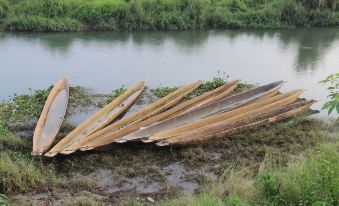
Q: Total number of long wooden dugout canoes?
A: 7